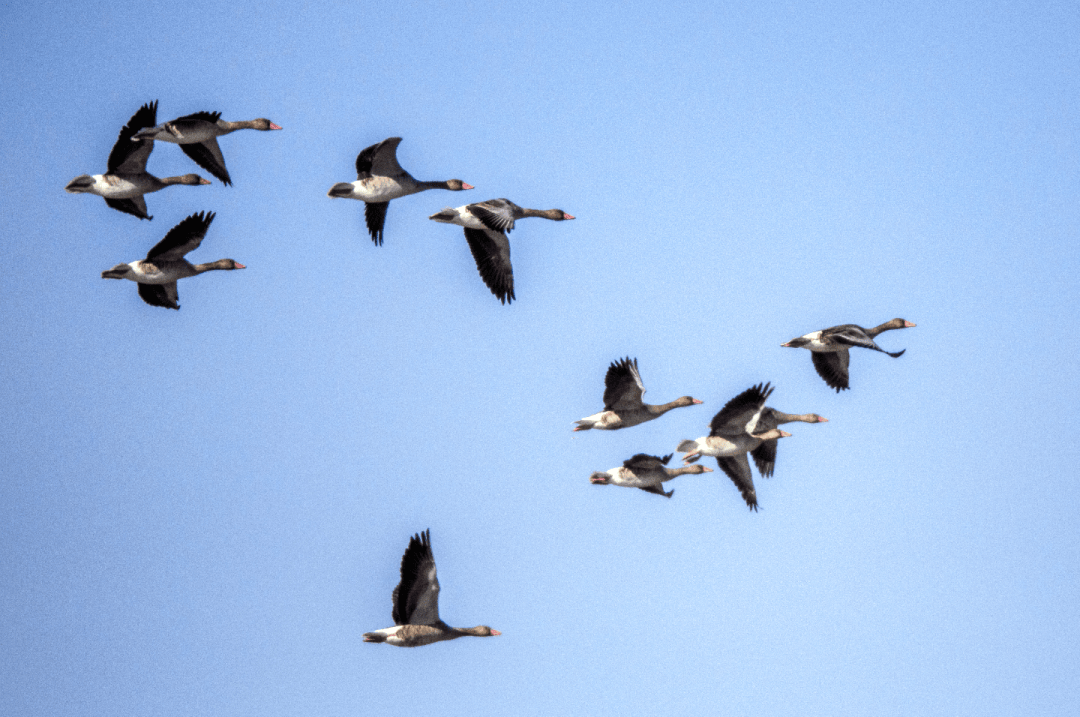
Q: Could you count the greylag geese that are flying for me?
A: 11